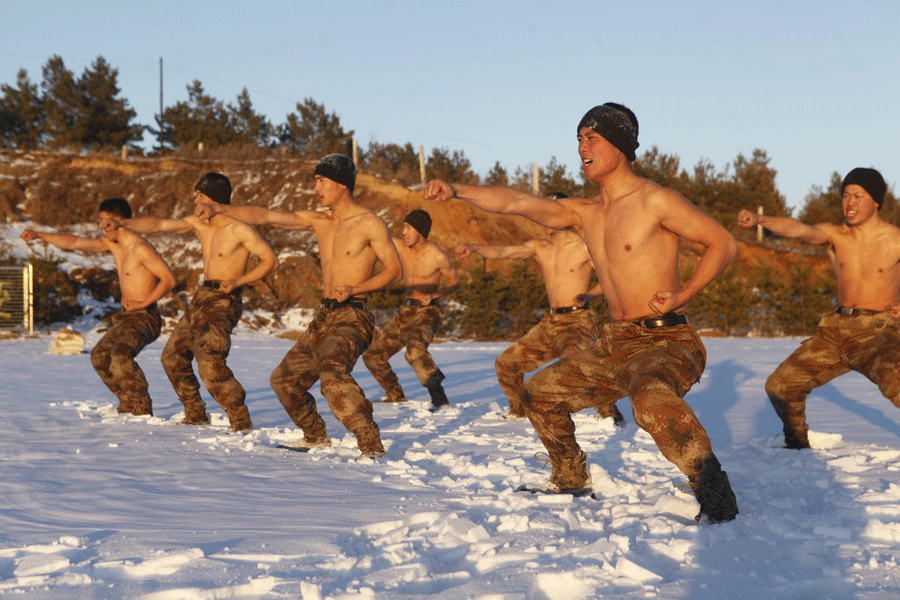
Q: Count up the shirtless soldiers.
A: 7